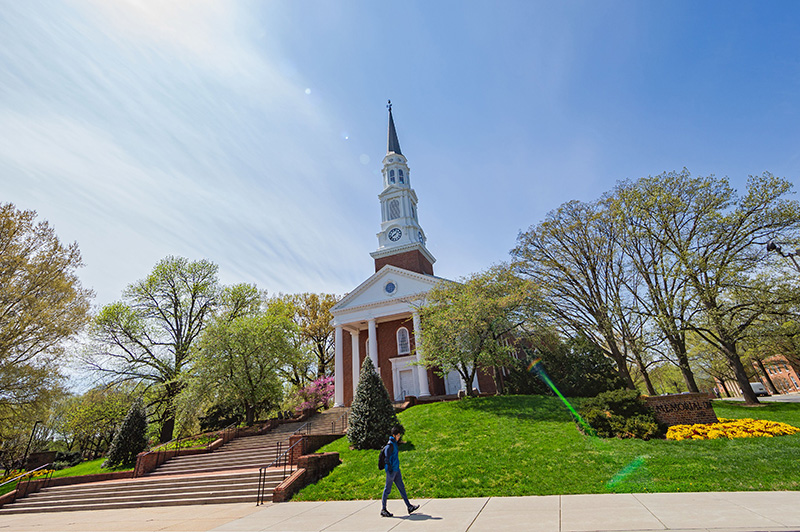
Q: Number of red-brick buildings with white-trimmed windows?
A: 2